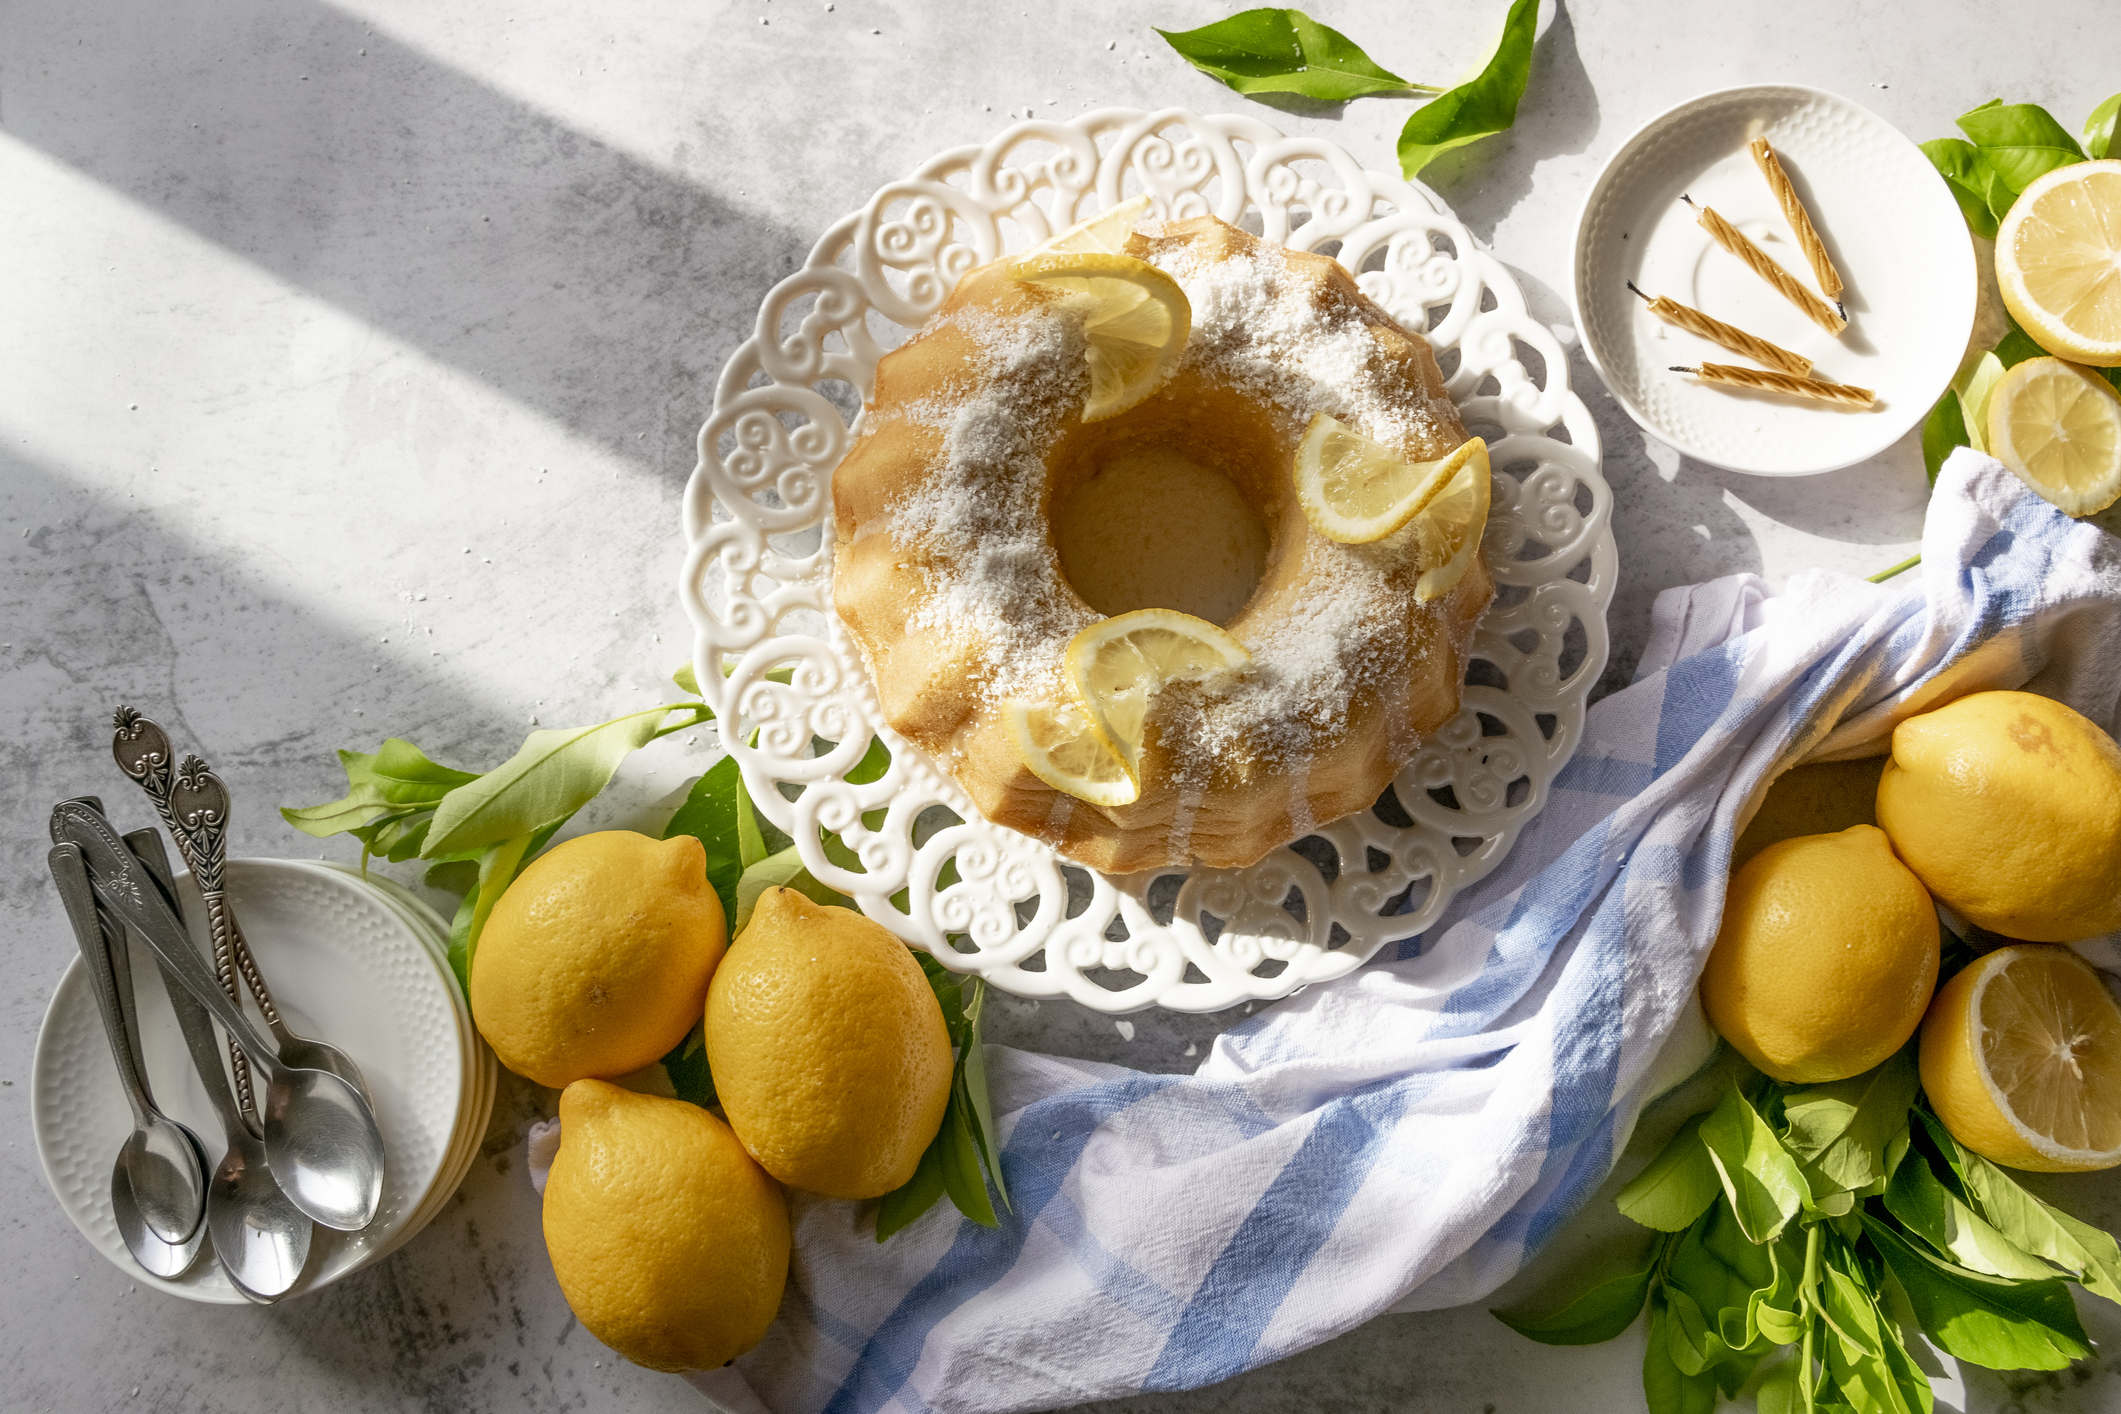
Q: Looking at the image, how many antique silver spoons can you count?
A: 6